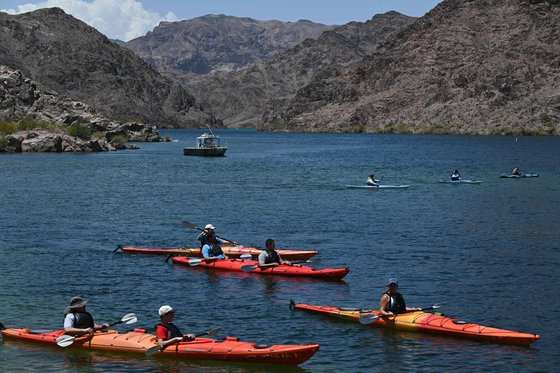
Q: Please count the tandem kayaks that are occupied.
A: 2